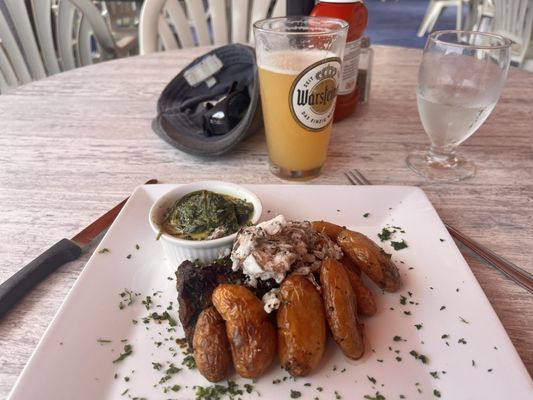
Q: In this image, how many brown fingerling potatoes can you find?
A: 7